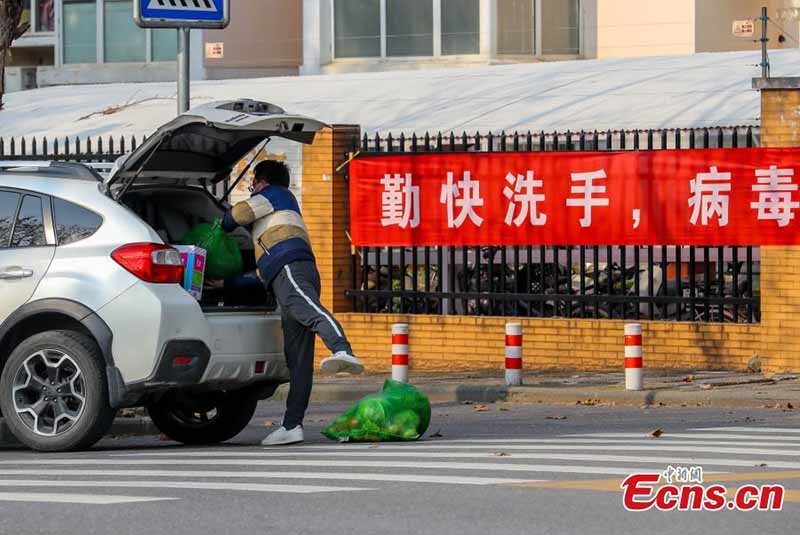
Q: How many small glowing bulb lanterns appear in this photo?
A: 0